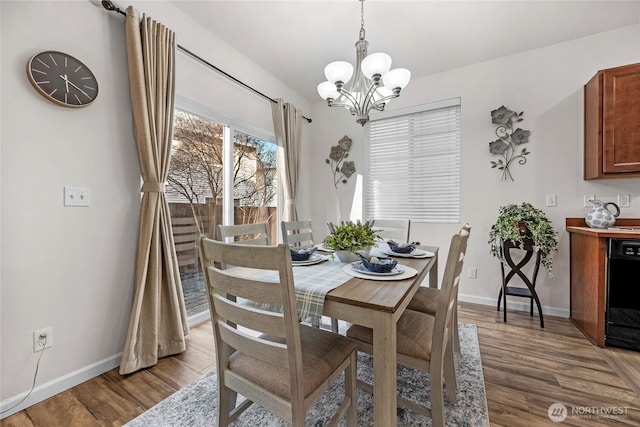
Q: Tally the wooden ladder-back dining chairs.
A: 6